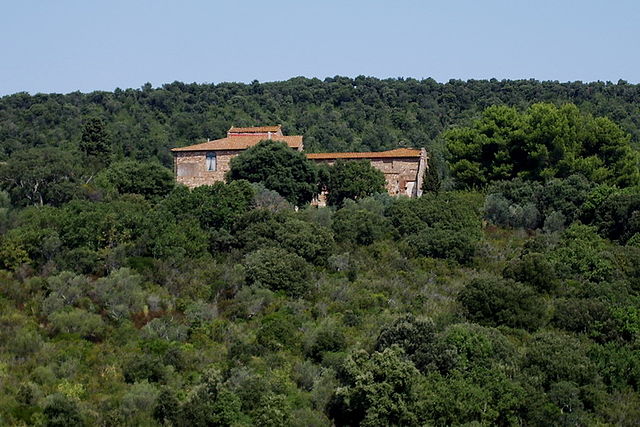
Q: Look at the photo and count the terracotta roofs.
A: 3